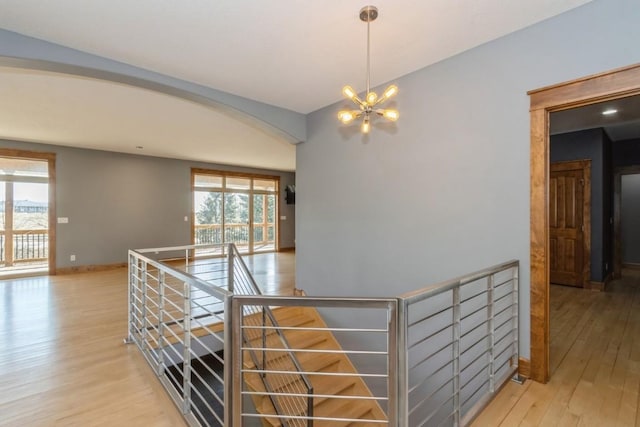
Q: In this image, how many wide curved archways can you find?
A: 1